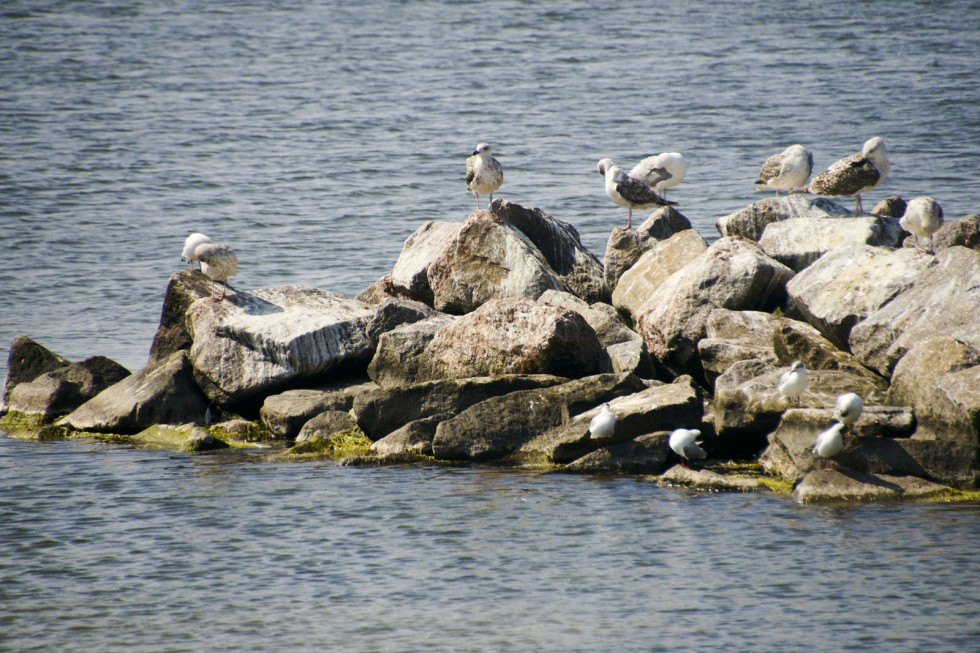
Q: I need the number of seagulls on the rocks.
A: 13